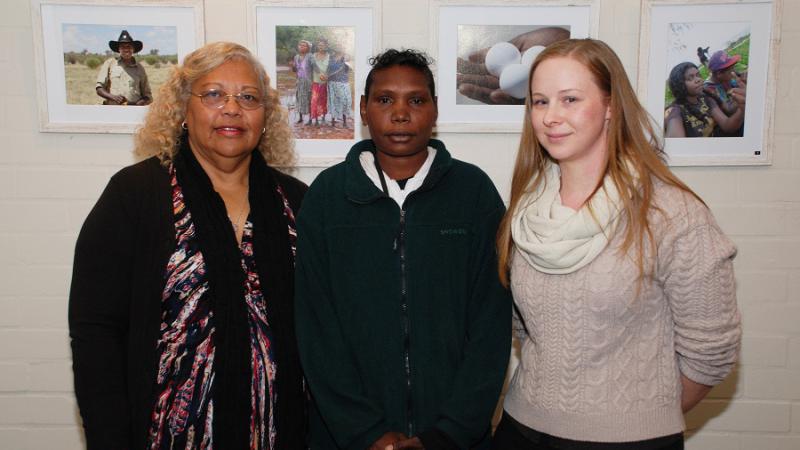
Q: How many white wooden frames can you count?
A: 4